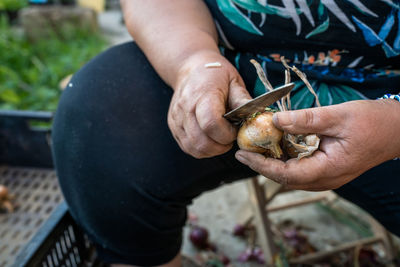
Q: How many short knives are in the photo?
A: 1